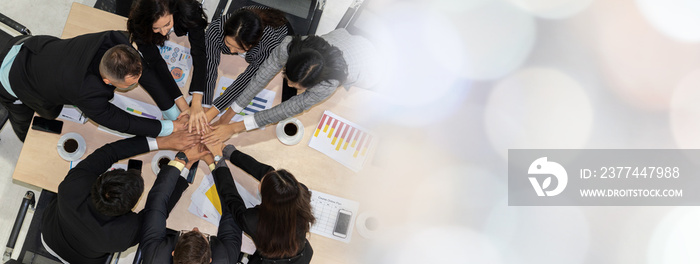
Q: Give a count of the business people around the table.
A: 7